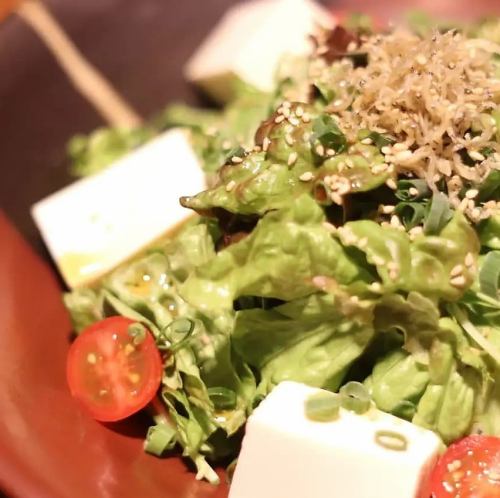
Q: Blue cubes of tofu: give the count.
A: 0